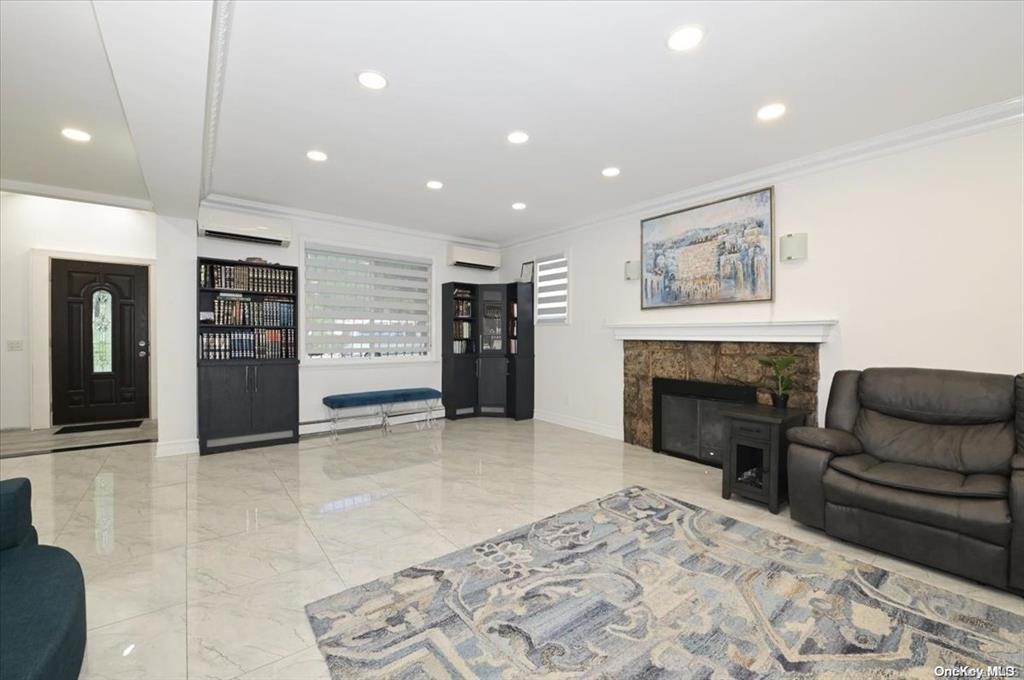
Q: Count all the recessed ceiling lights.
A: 9